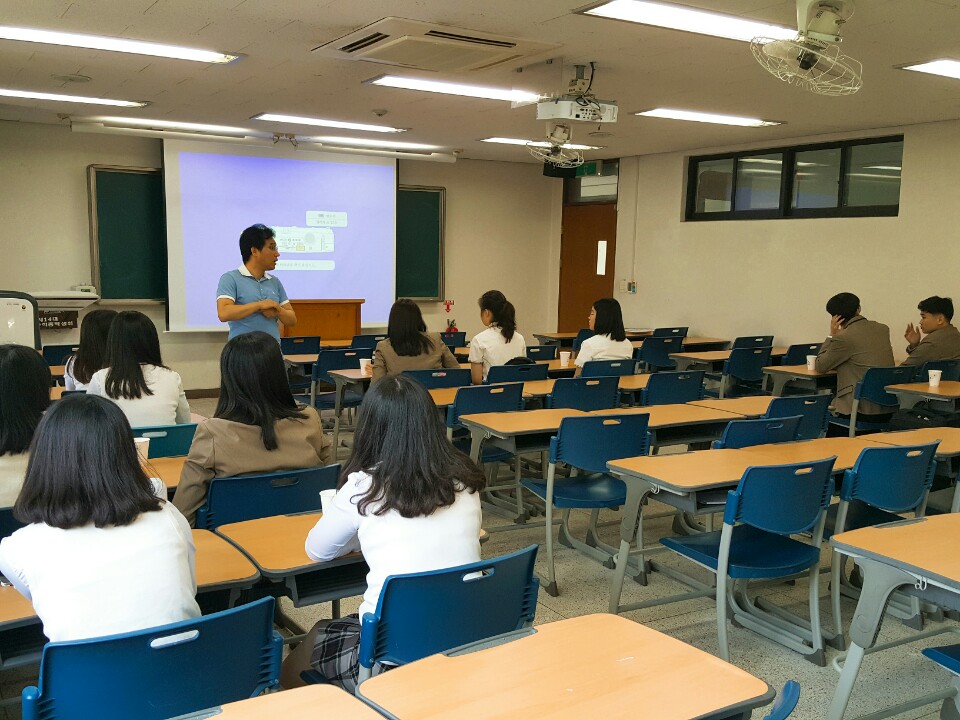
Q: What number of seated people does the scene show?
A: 11